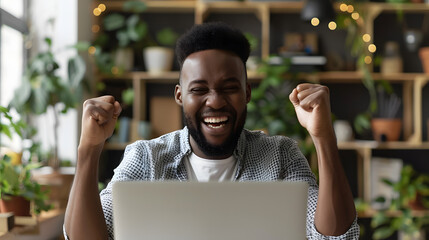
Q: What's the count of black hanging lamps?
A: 1